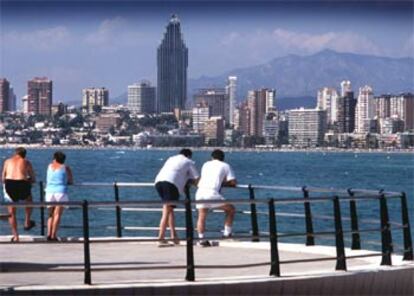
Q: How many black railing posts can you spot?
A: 11